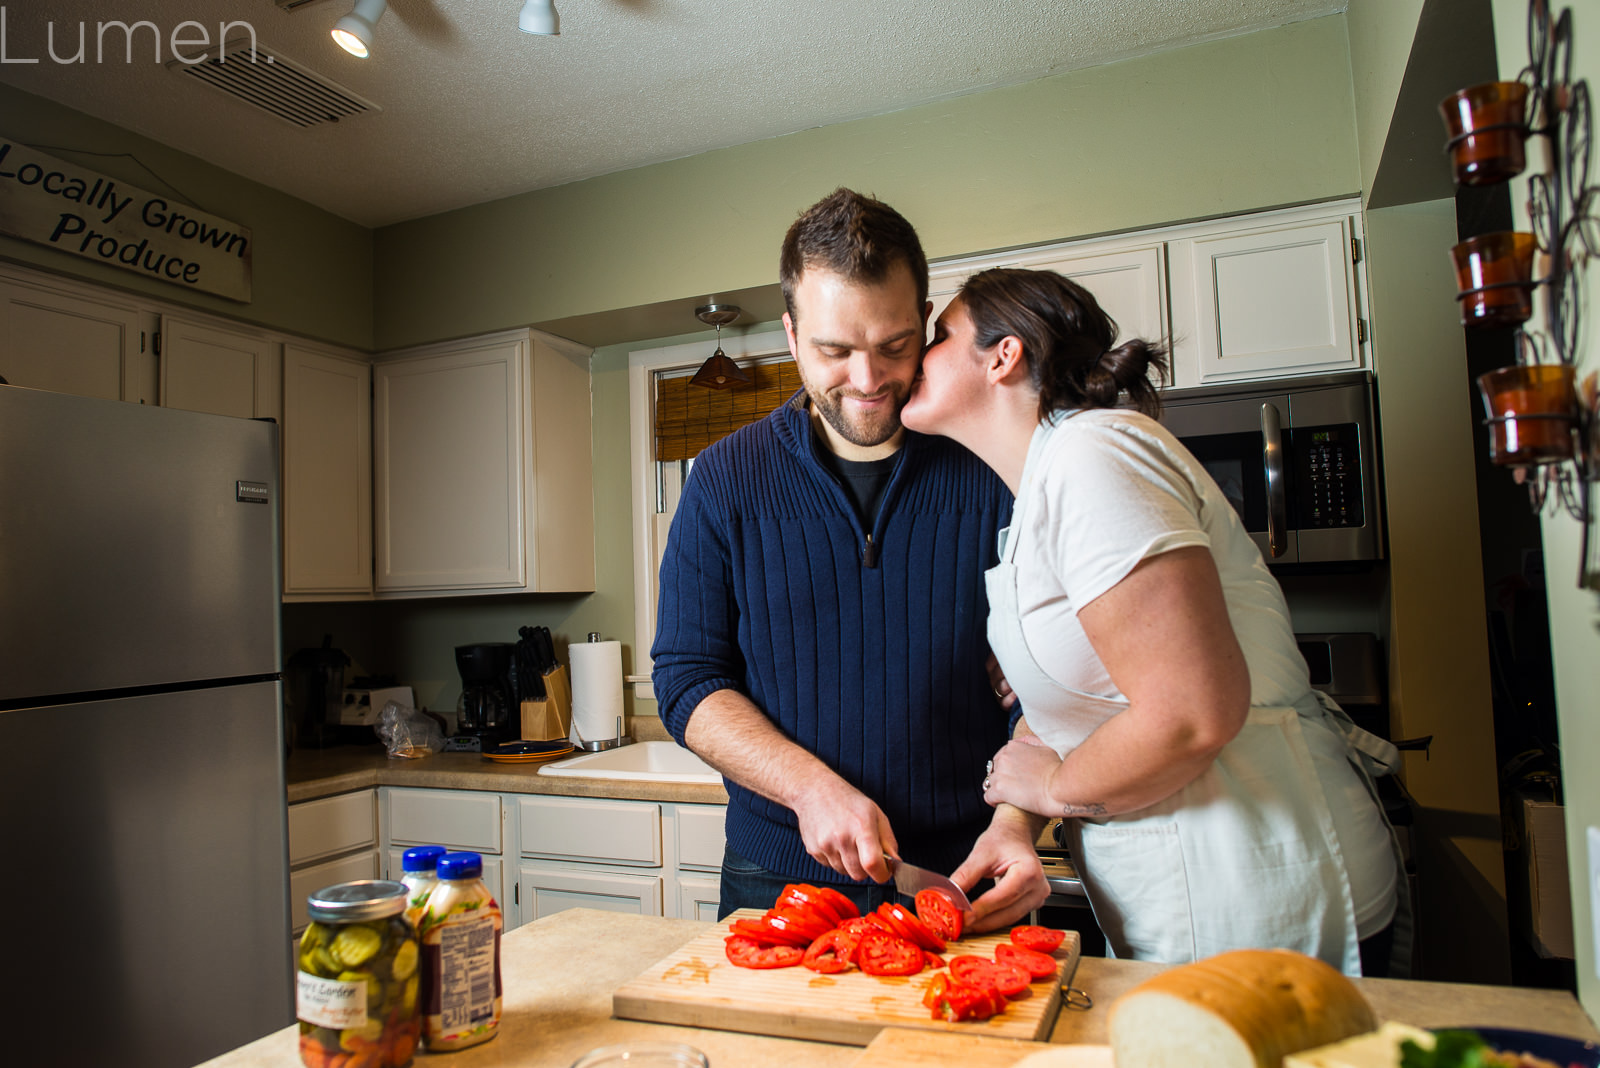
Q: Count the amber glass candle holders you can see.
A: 3